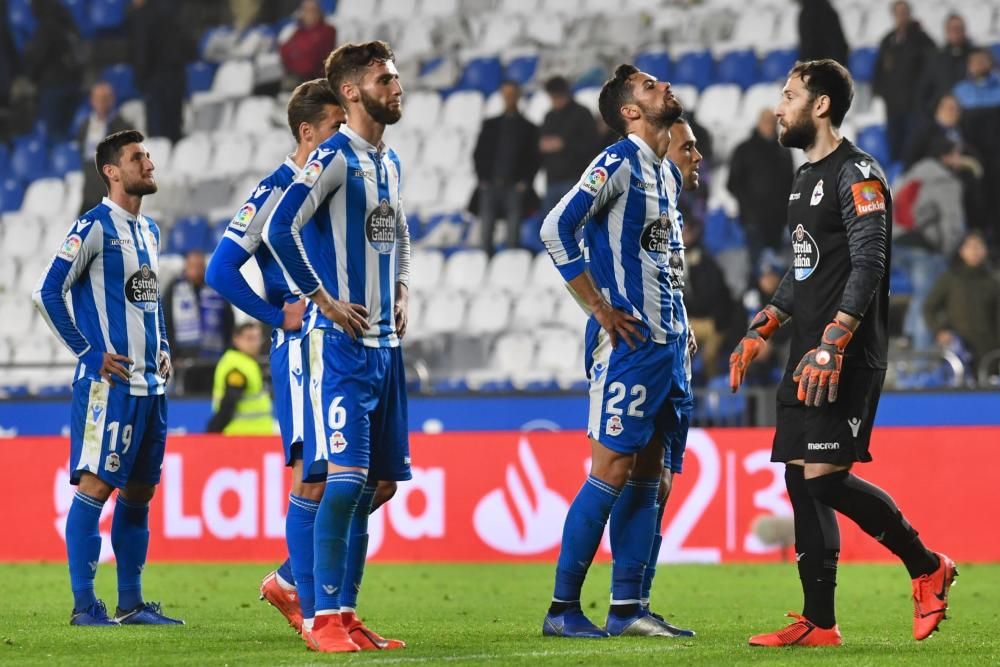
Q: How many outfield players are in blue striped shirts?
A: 5